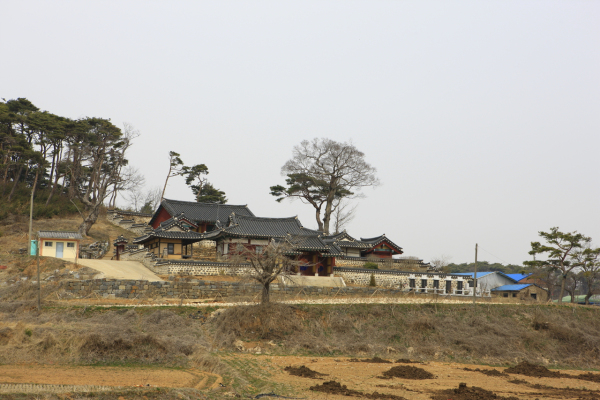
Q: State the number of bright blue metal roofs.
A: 3